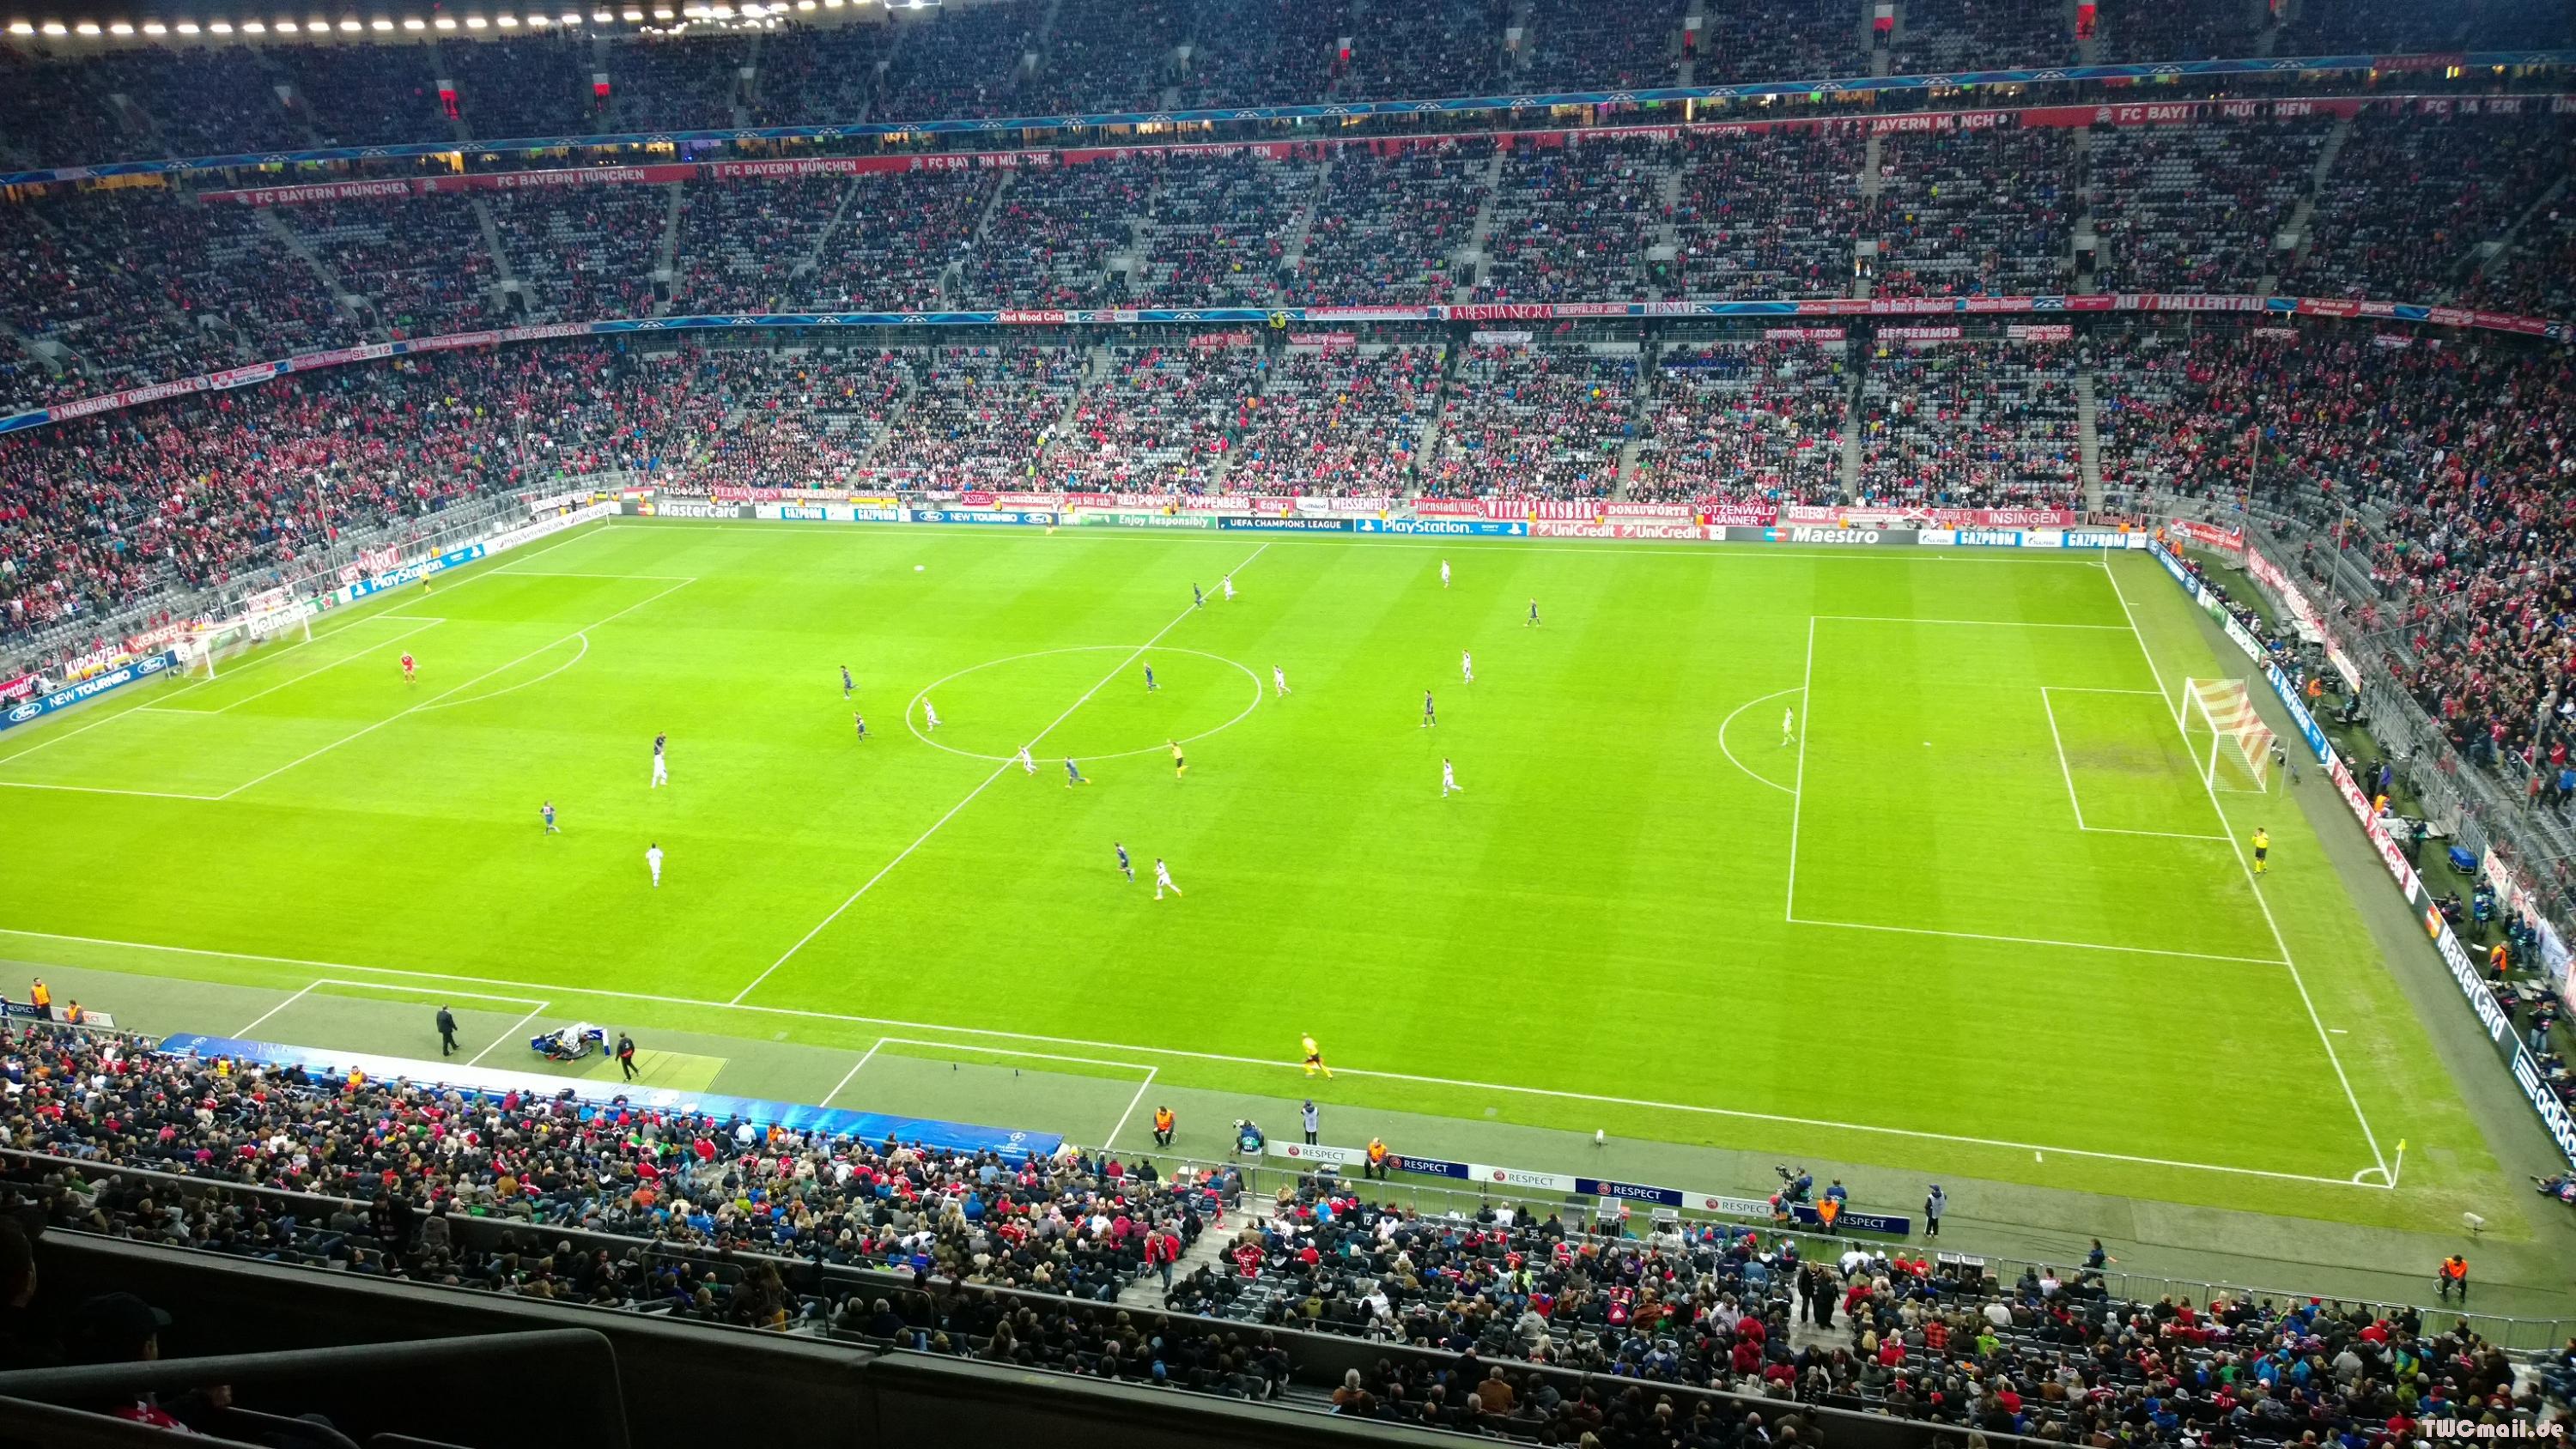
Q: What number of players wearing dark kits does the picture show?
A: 10